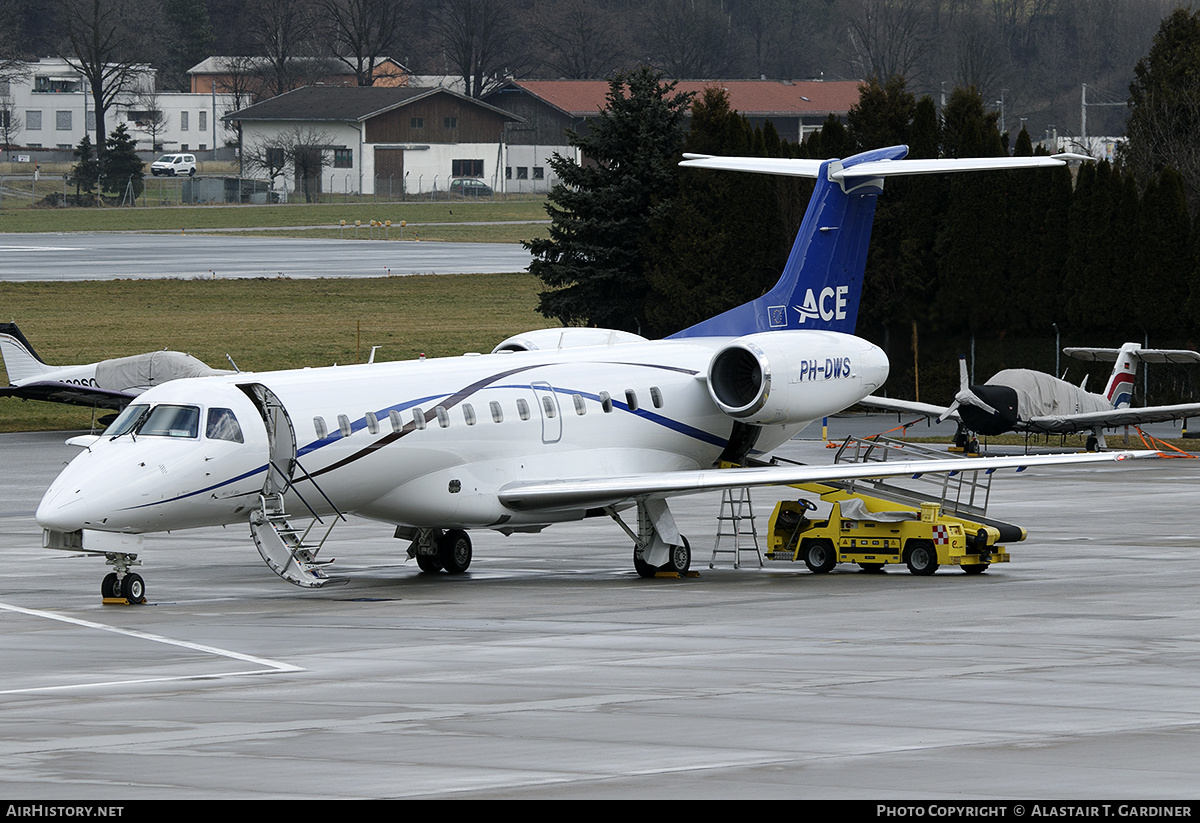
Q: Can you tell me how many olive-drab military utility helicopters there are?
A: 0